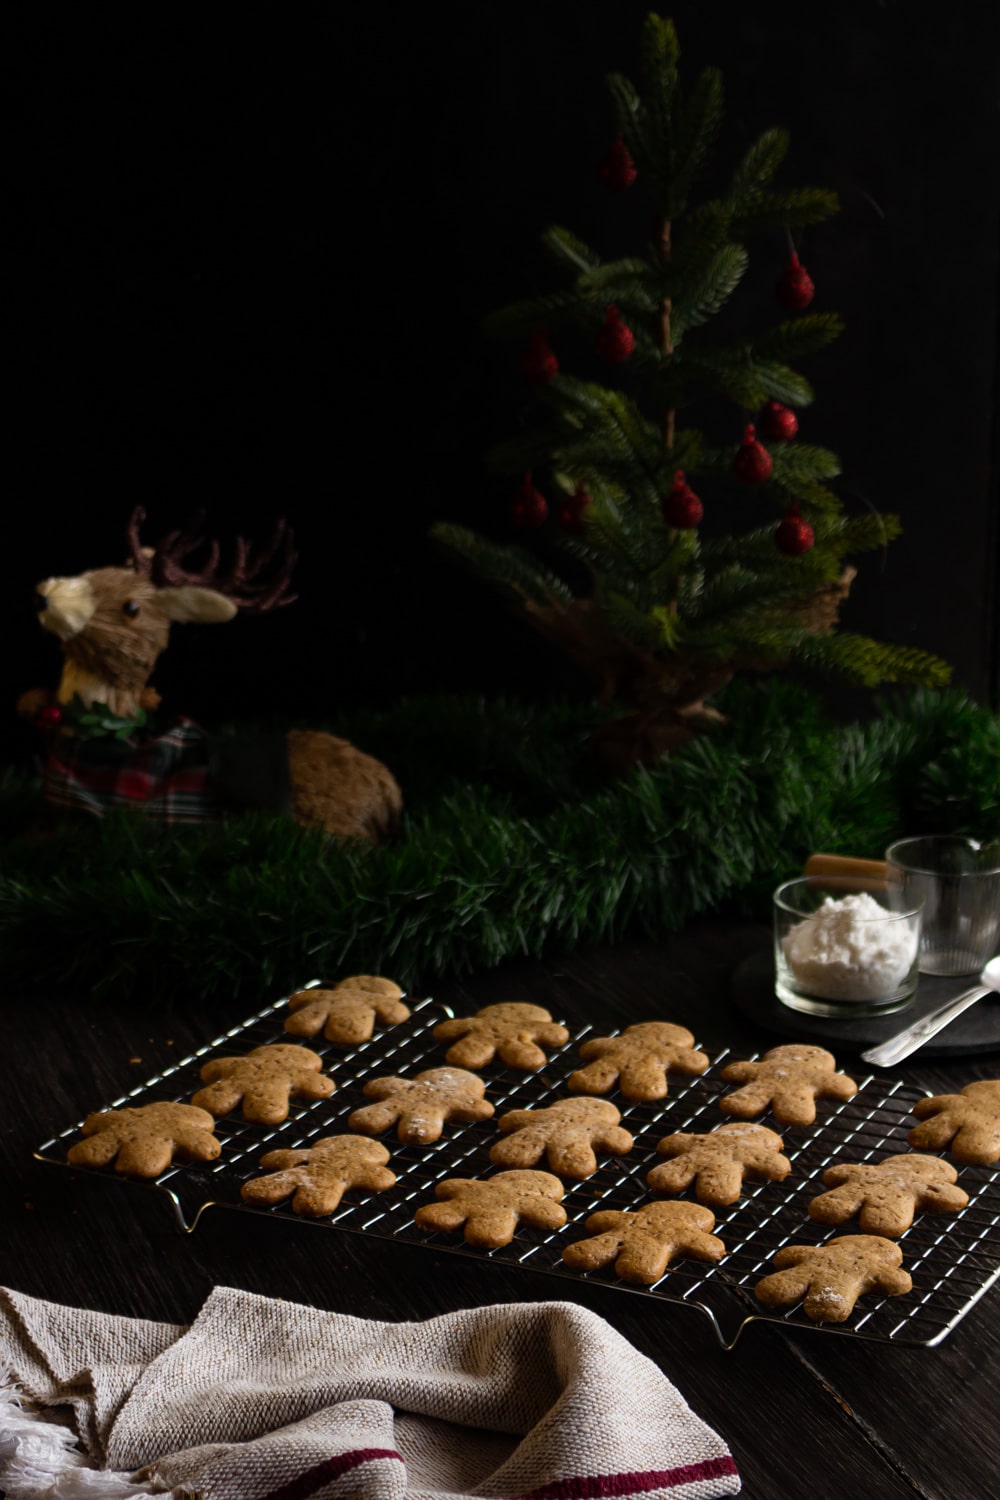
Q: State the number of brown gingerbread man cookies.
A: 15